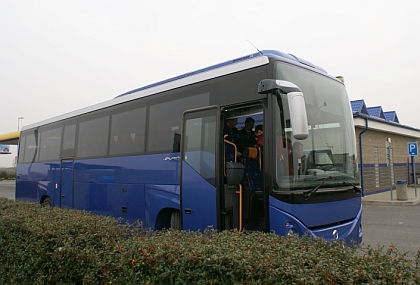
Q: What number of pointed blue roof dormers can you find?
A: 3